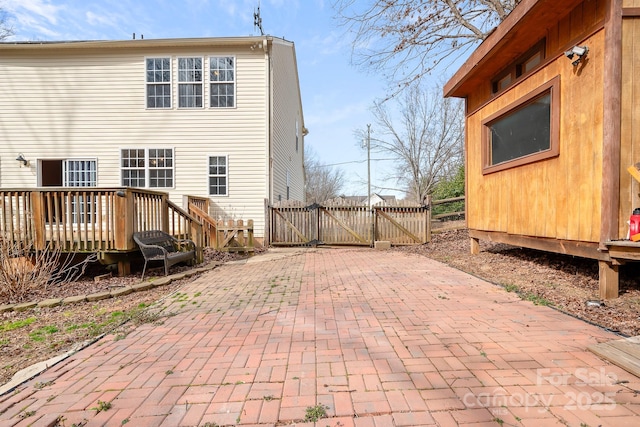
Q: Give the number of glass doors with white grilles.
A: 1